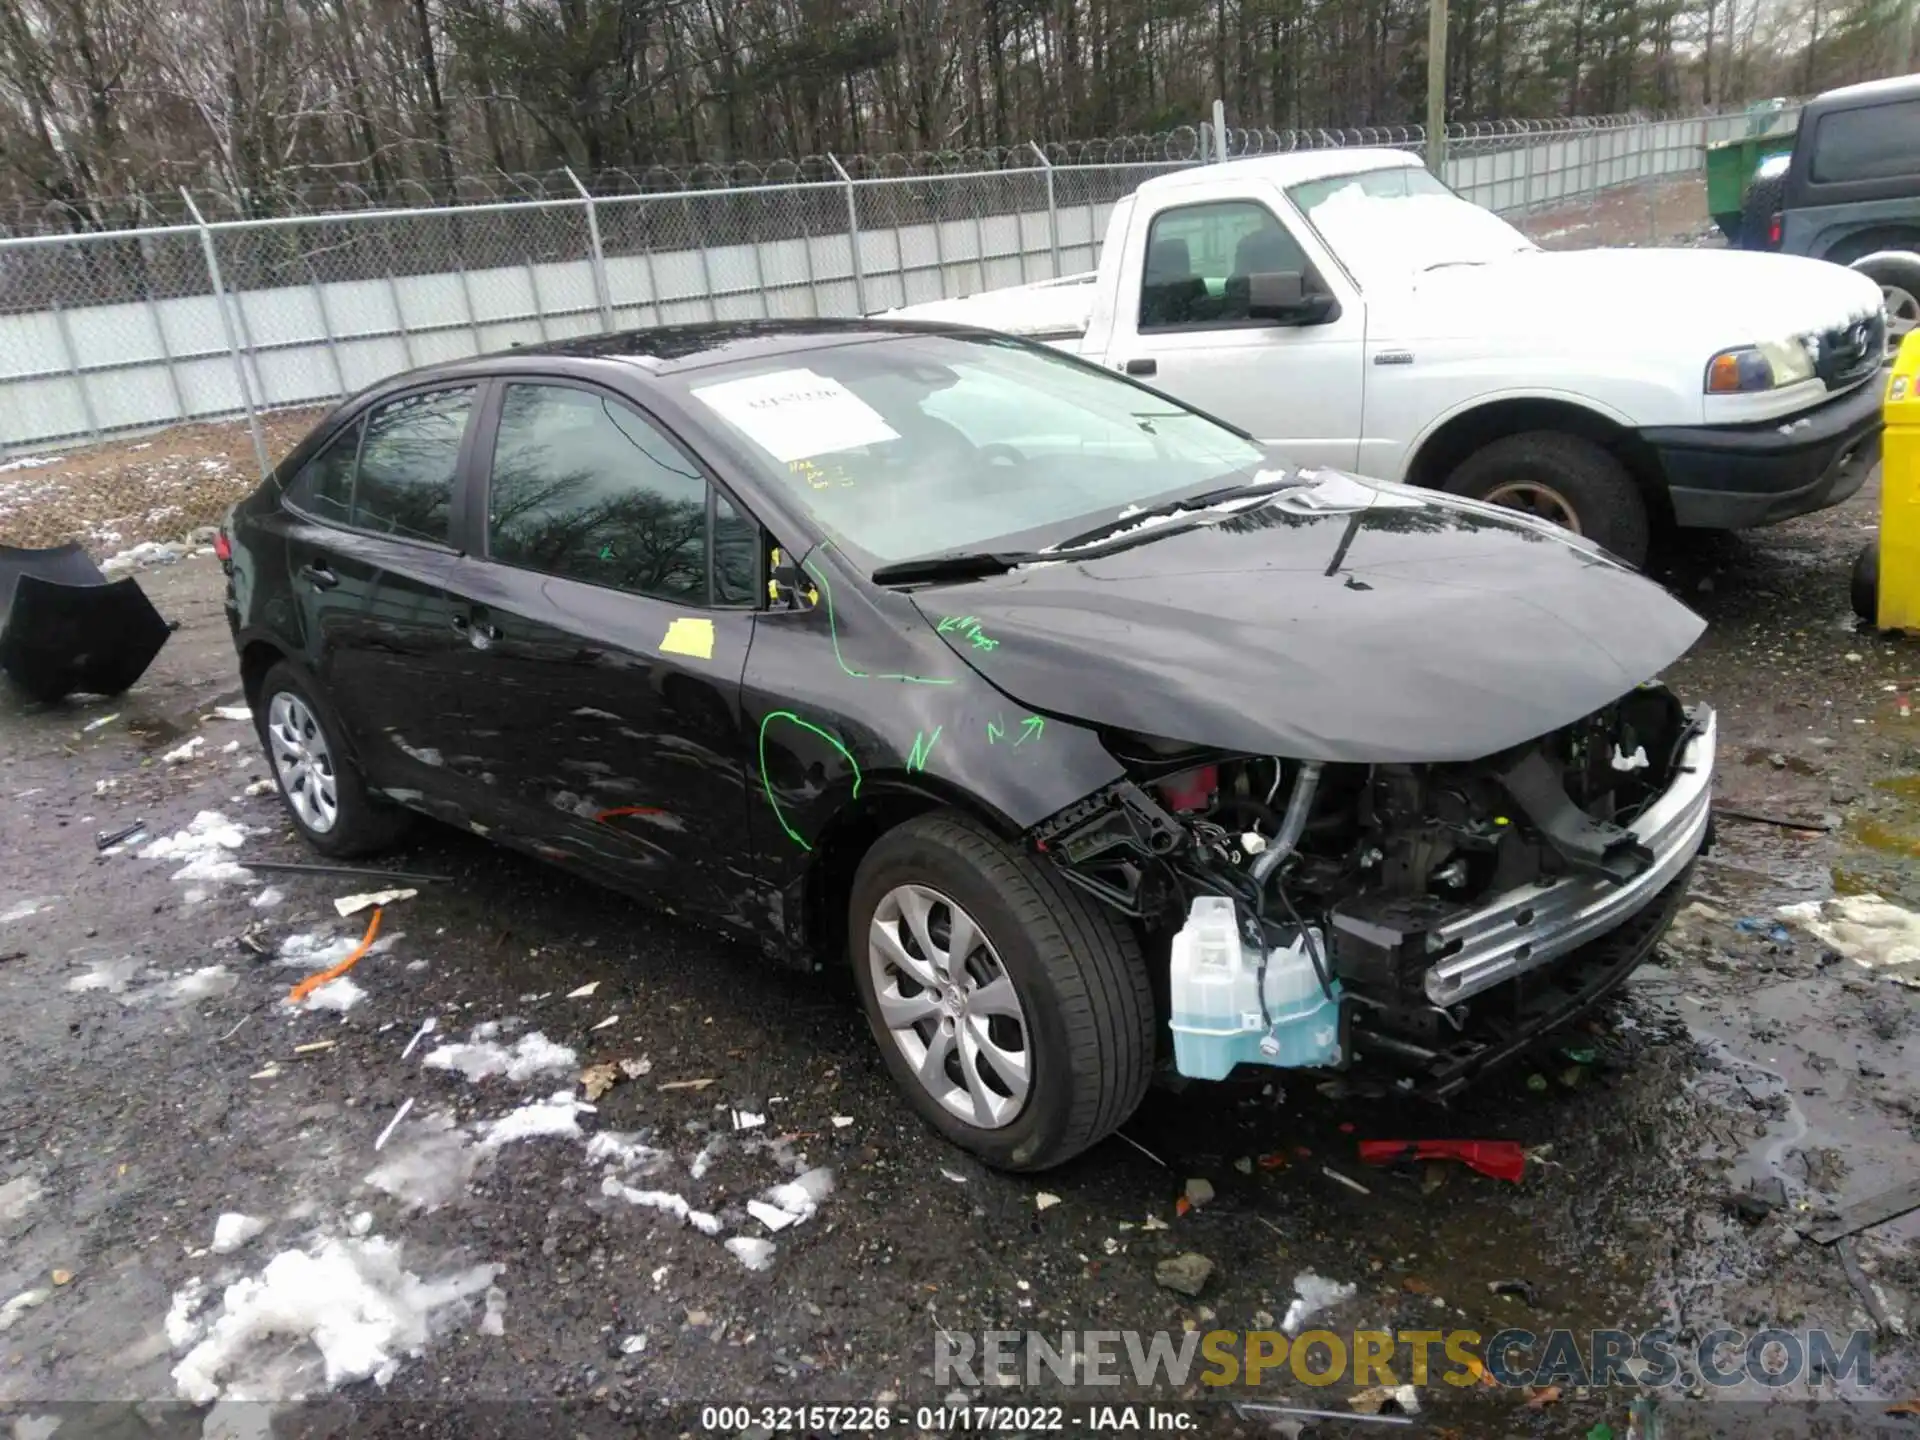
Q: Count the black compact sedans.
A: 1